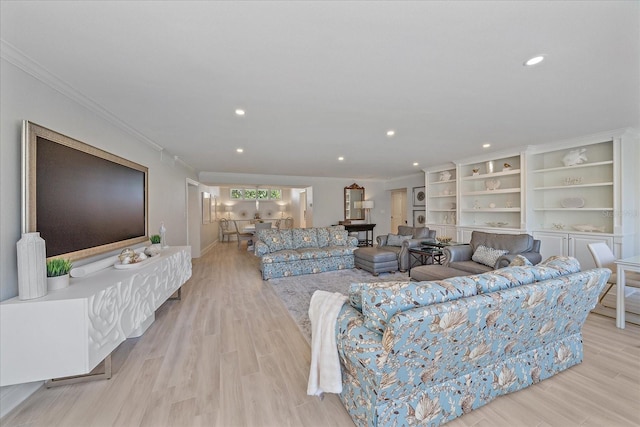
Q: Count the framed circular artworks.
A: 2